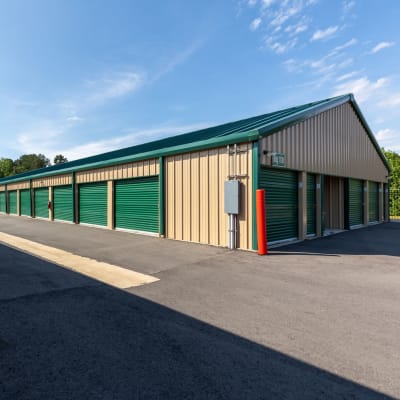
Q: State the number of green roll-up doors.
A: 11